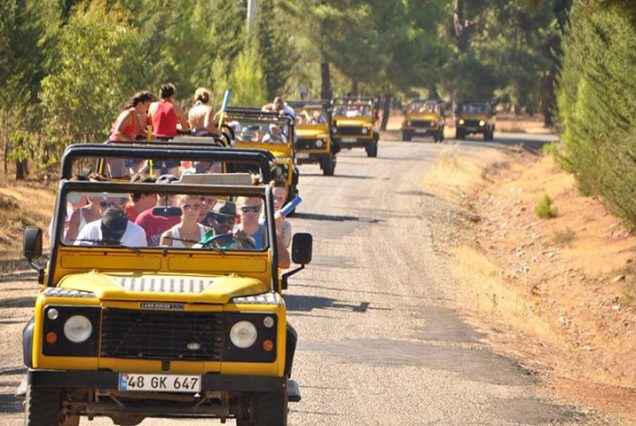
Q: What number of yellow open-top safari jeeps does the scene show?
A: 7